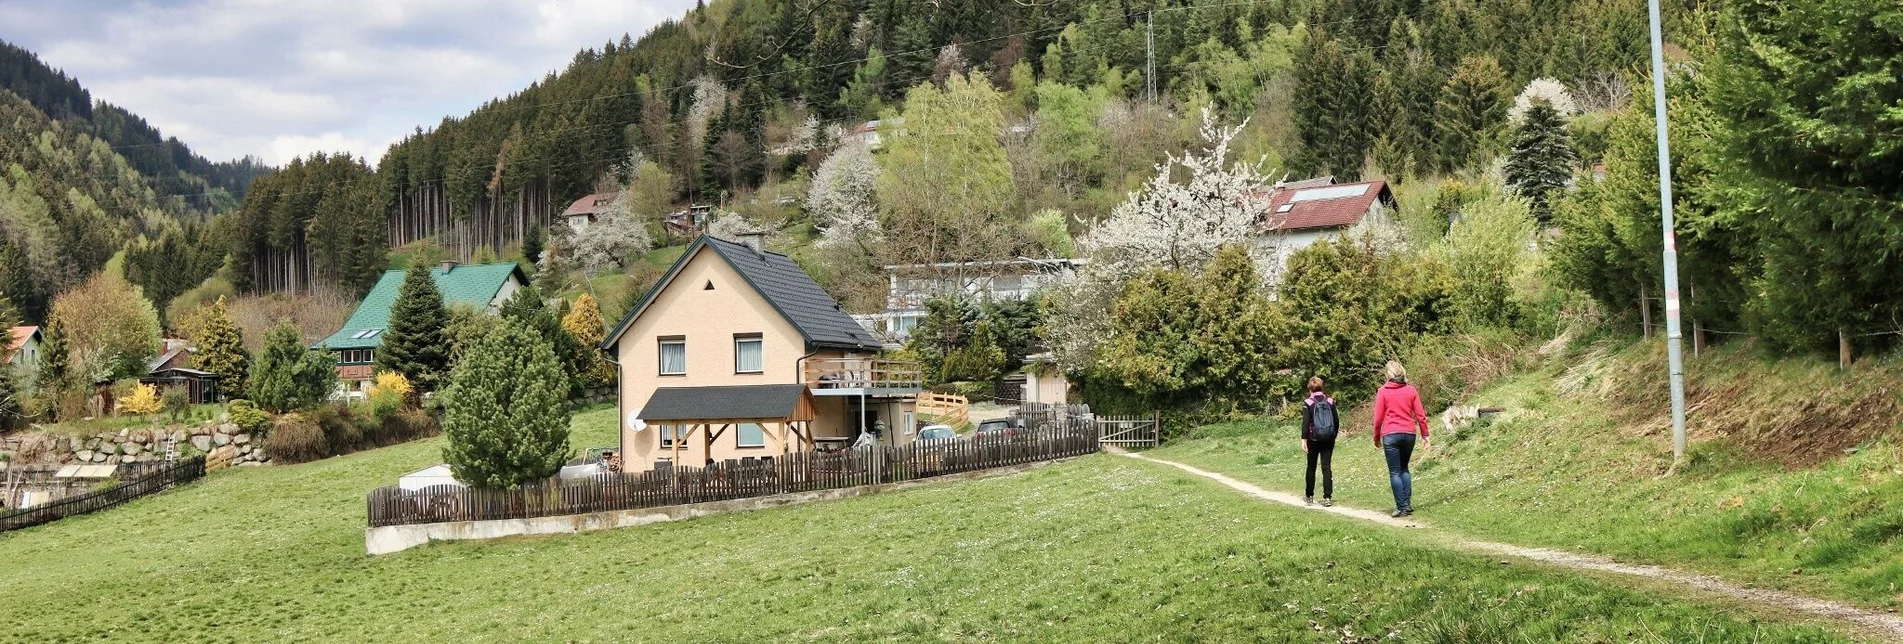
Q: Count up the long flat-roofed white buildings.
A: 1